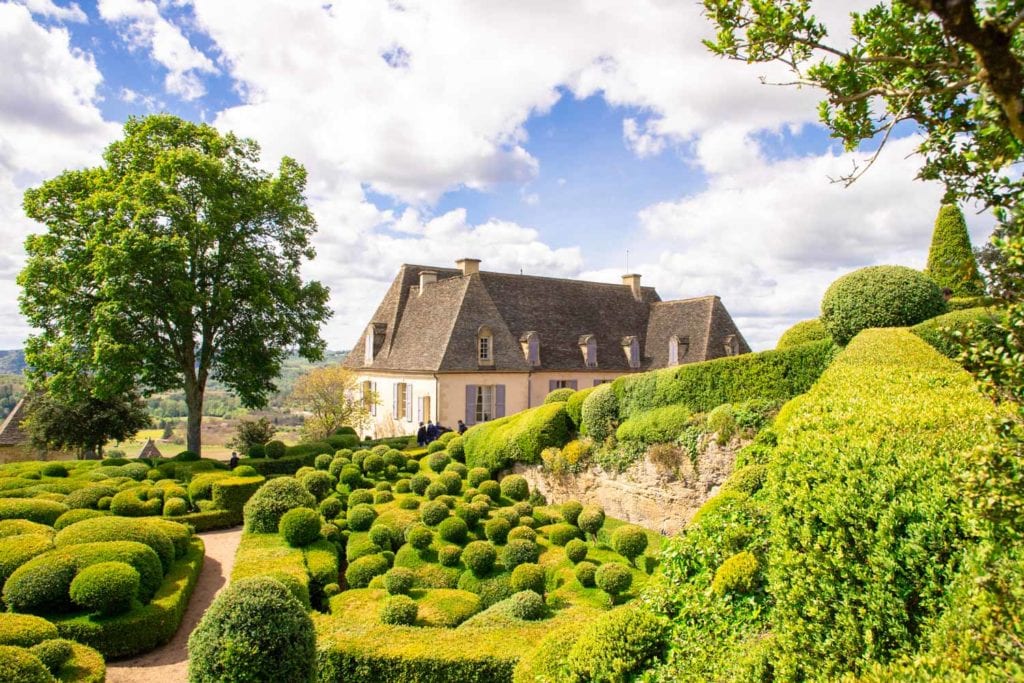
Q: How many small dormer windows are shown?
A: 7